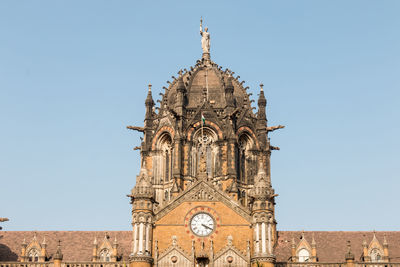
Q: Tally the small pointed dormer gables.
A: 4